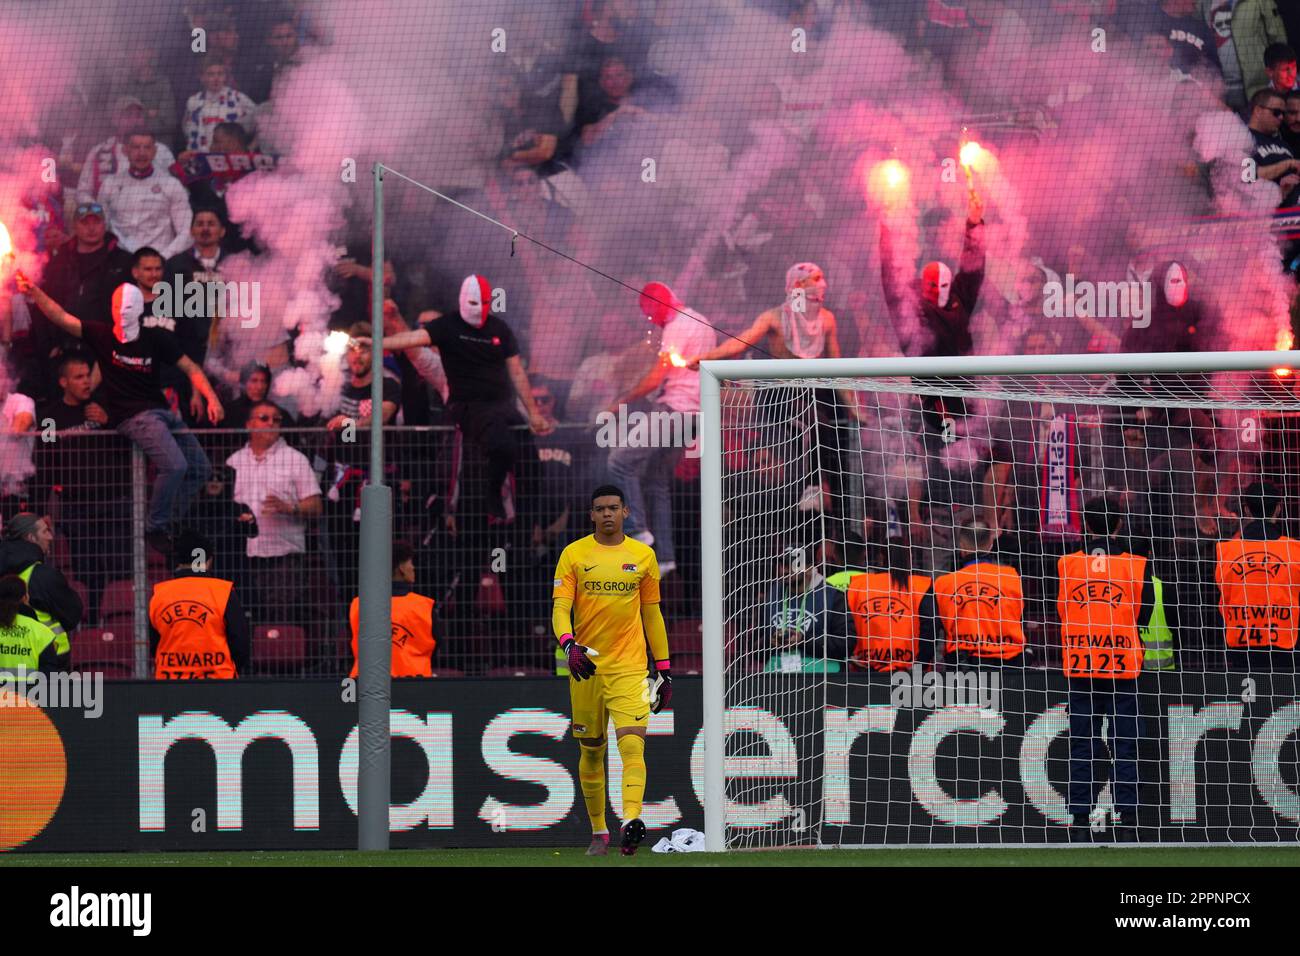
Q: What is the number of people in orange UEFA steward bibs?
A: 6